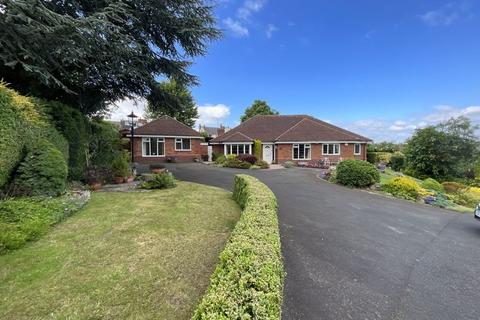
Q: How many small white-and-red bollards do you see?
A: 0